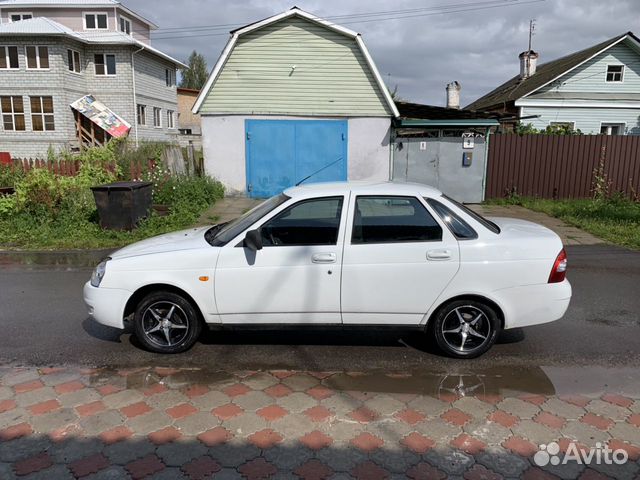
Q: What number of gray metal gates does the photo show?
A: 1